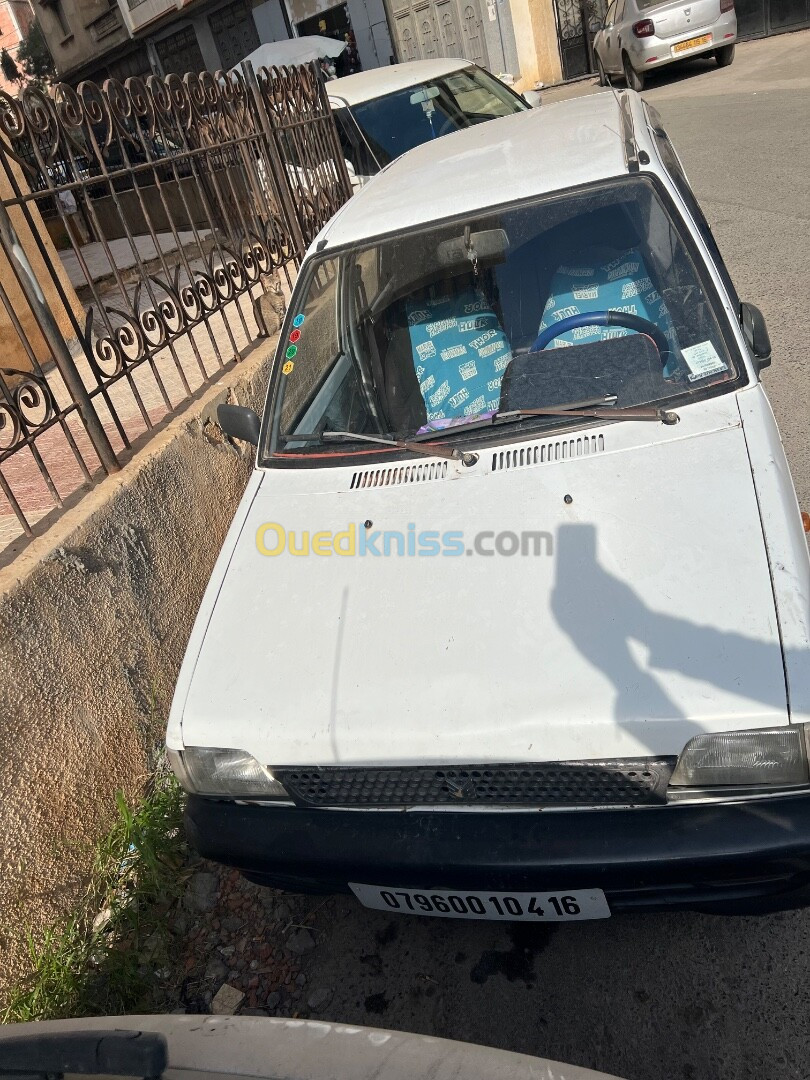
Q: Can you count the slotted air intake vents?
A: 2